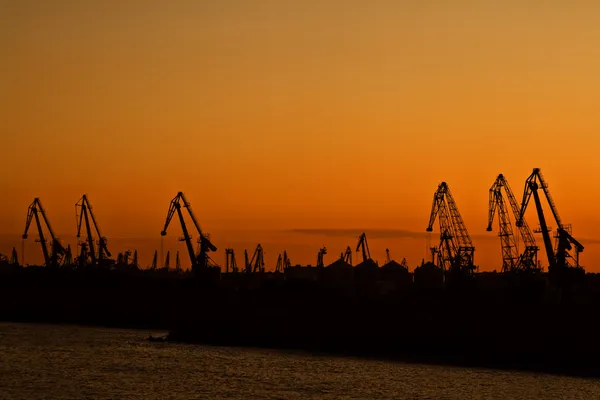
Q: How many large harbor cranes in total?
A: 6